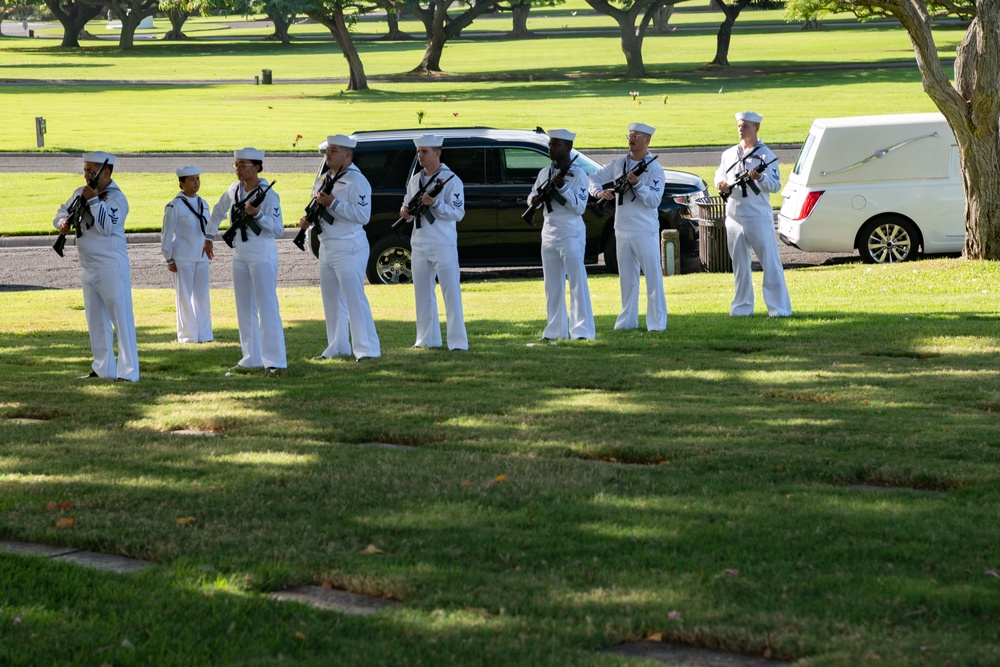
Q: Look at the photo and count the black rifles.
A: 7